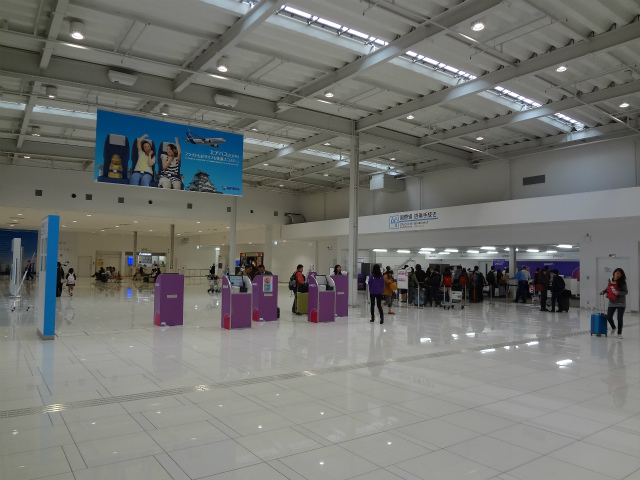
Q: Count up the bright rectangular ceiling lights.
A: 13